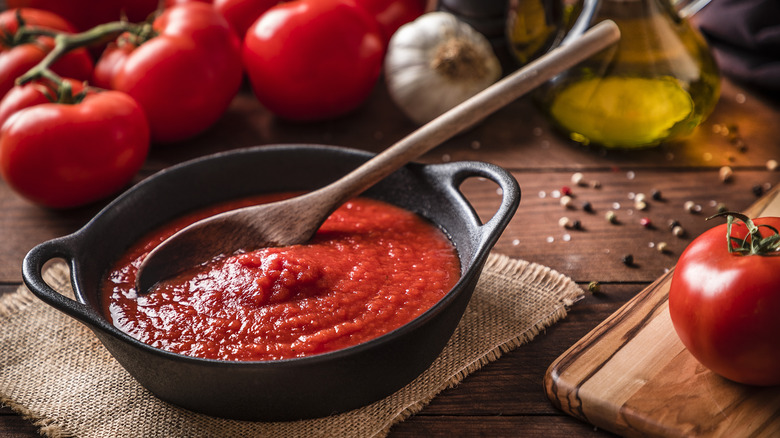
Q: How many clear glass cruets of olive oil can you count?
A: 1